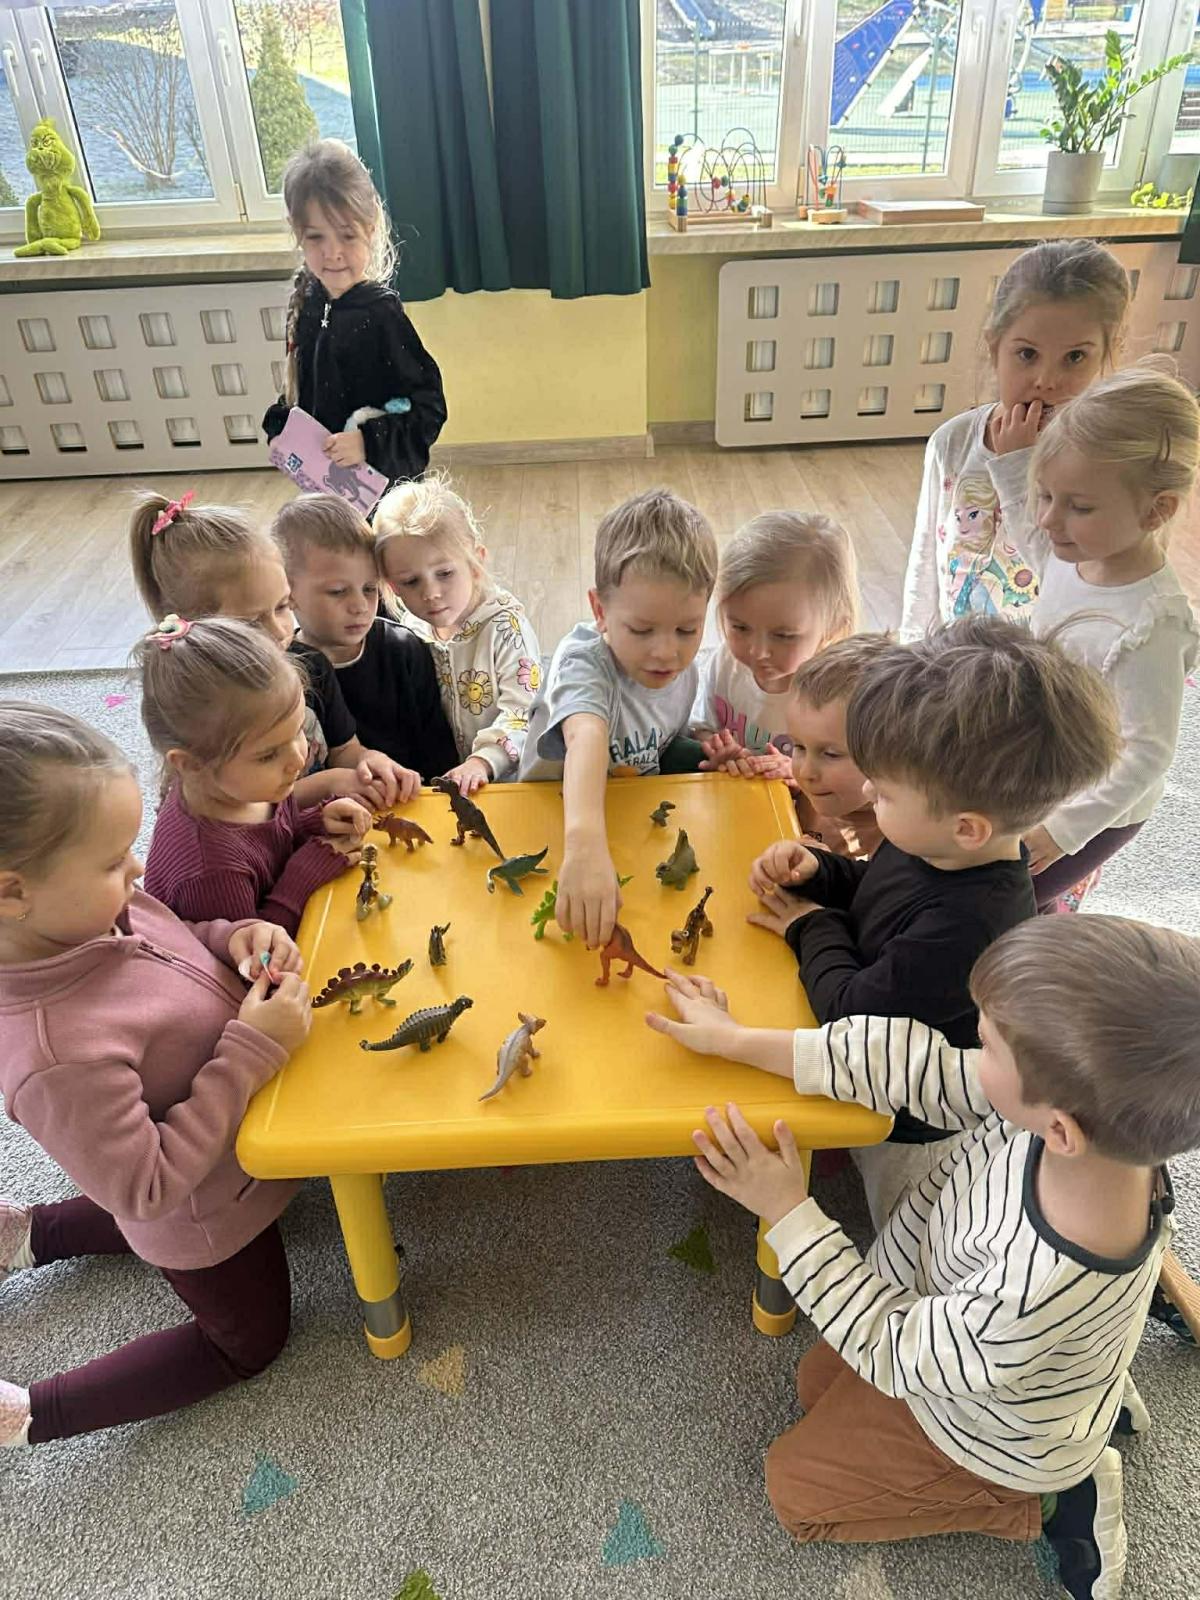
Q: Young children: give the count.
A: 13